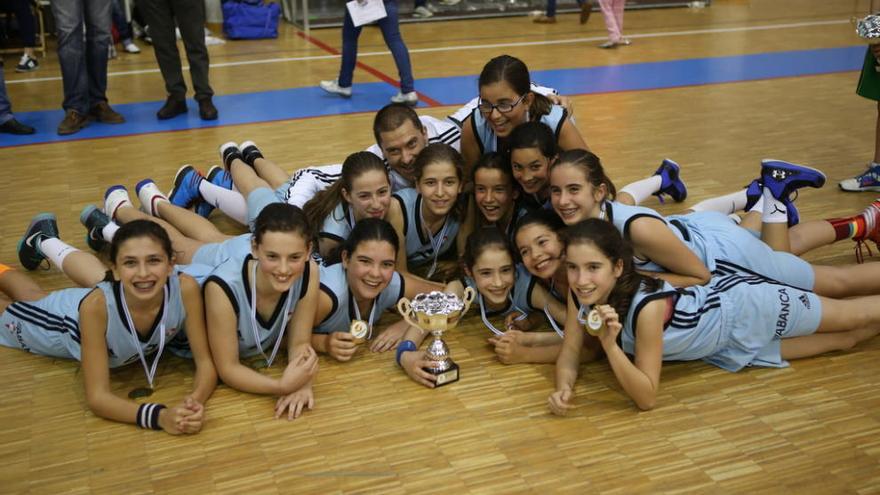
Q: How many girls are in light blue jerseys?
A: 12